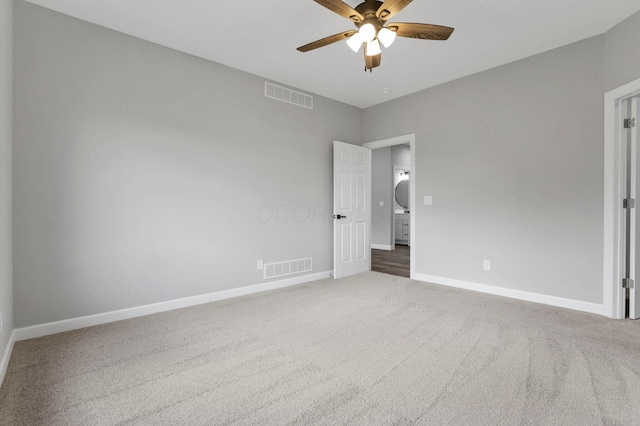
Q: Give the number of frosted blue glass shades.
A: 0